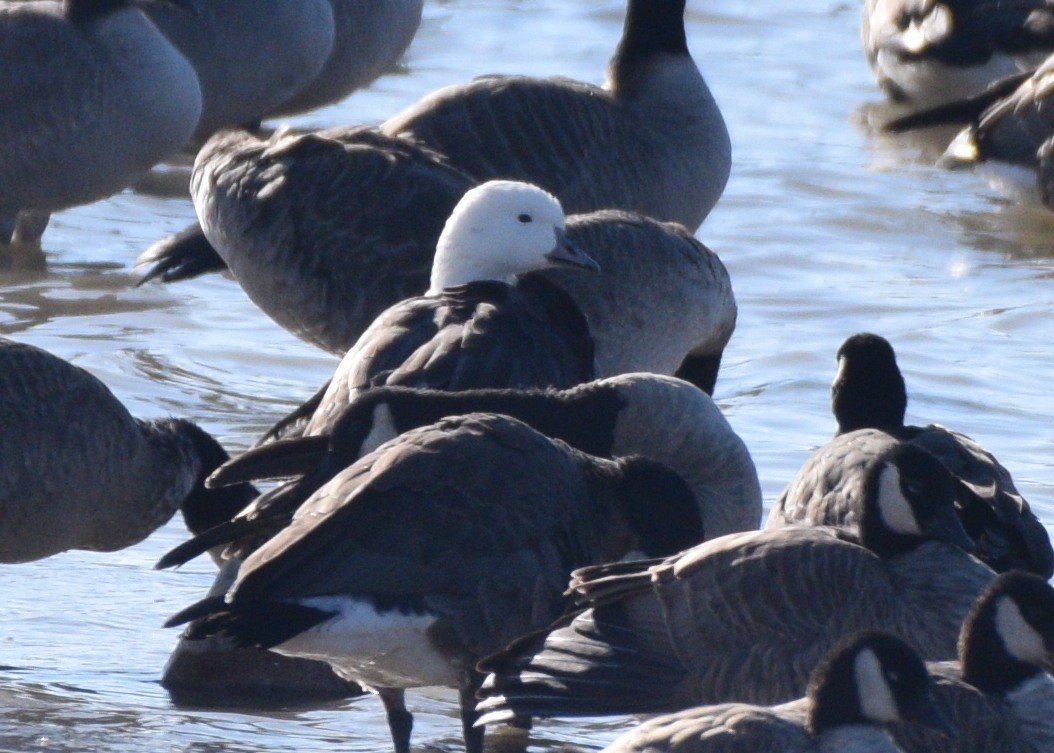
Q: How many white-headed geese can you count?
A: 1